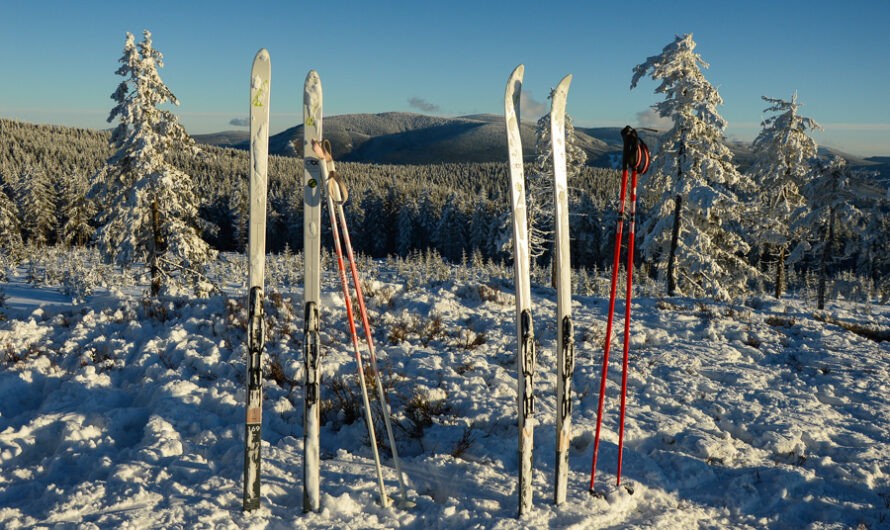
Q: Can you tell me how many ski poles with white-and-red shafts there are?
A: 2